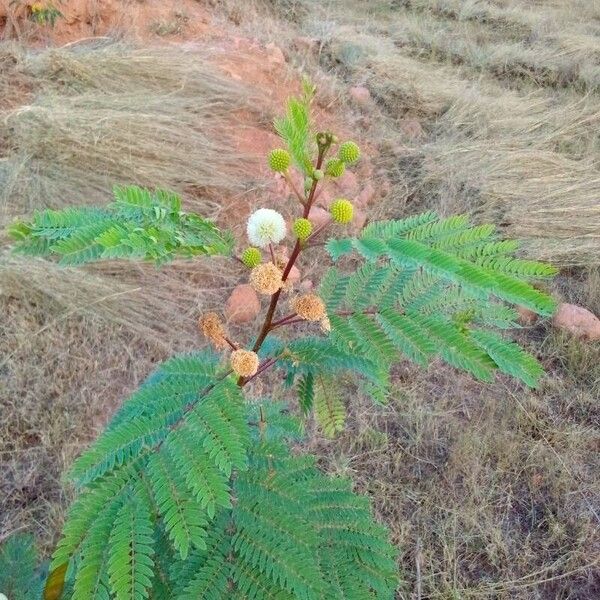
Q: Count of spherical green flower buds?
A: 6